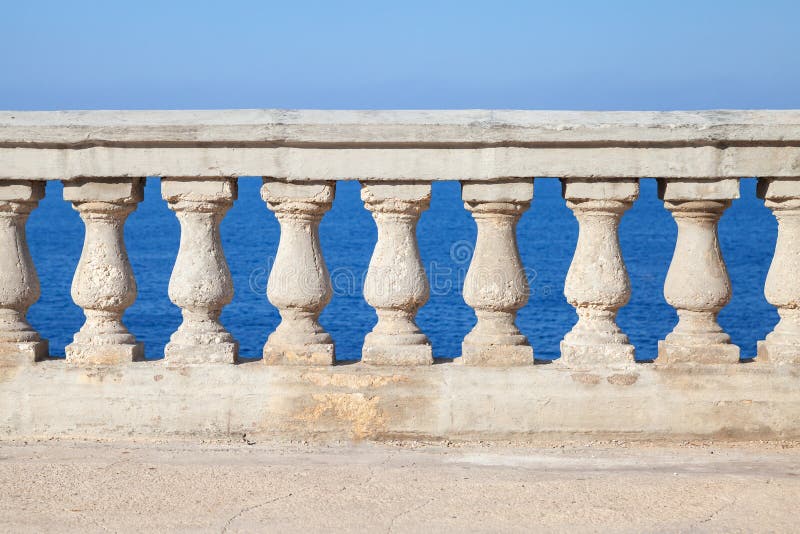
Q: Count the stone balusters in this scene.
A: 9